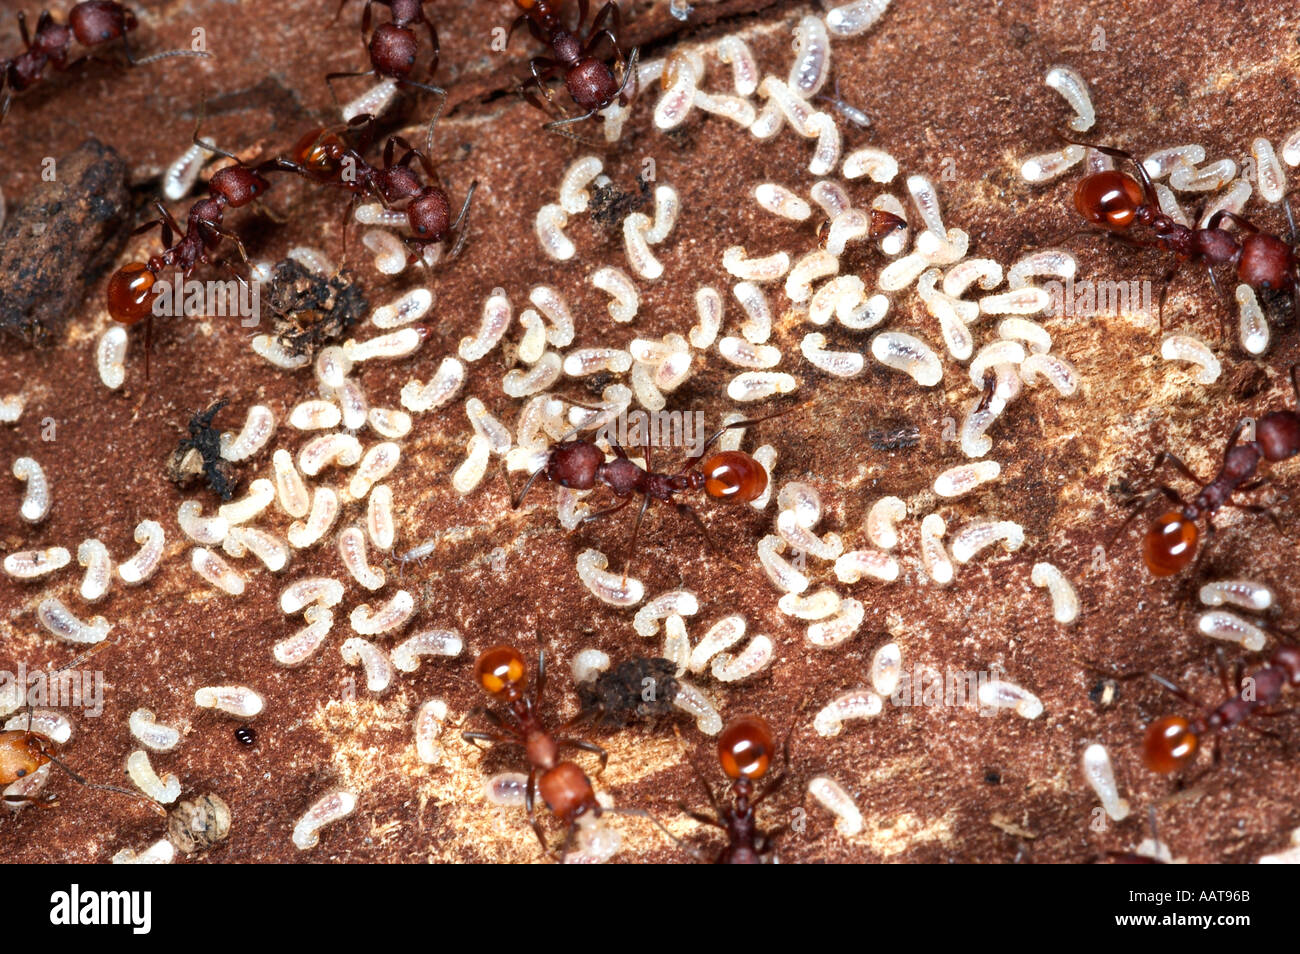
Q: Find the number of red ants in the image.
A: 12